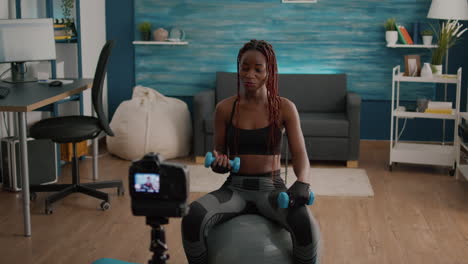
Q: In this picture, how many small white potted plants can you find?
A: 2